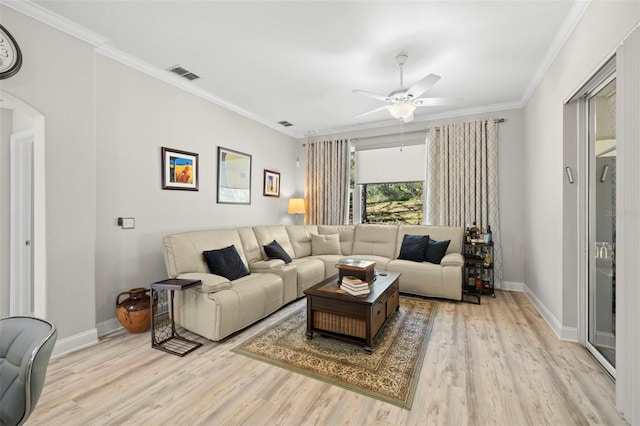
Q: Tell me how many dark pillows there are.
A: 4